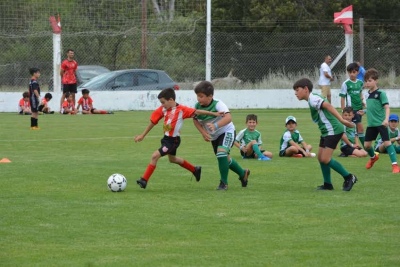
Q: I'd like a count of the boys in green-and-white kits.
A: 8